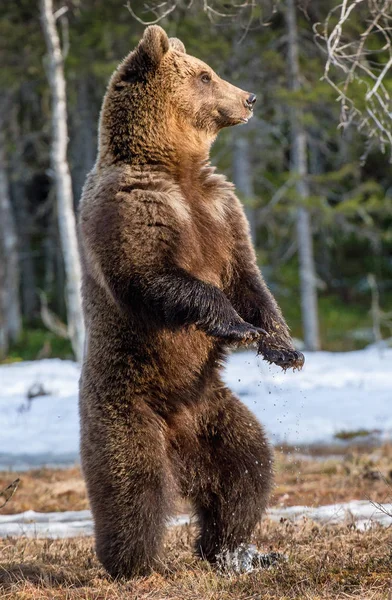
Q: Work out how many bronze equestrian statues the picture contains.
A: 0